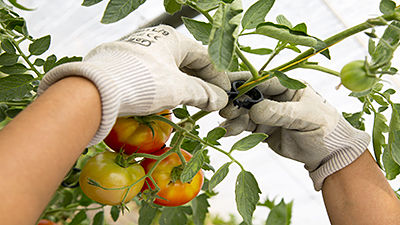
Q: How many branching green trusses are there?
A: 1